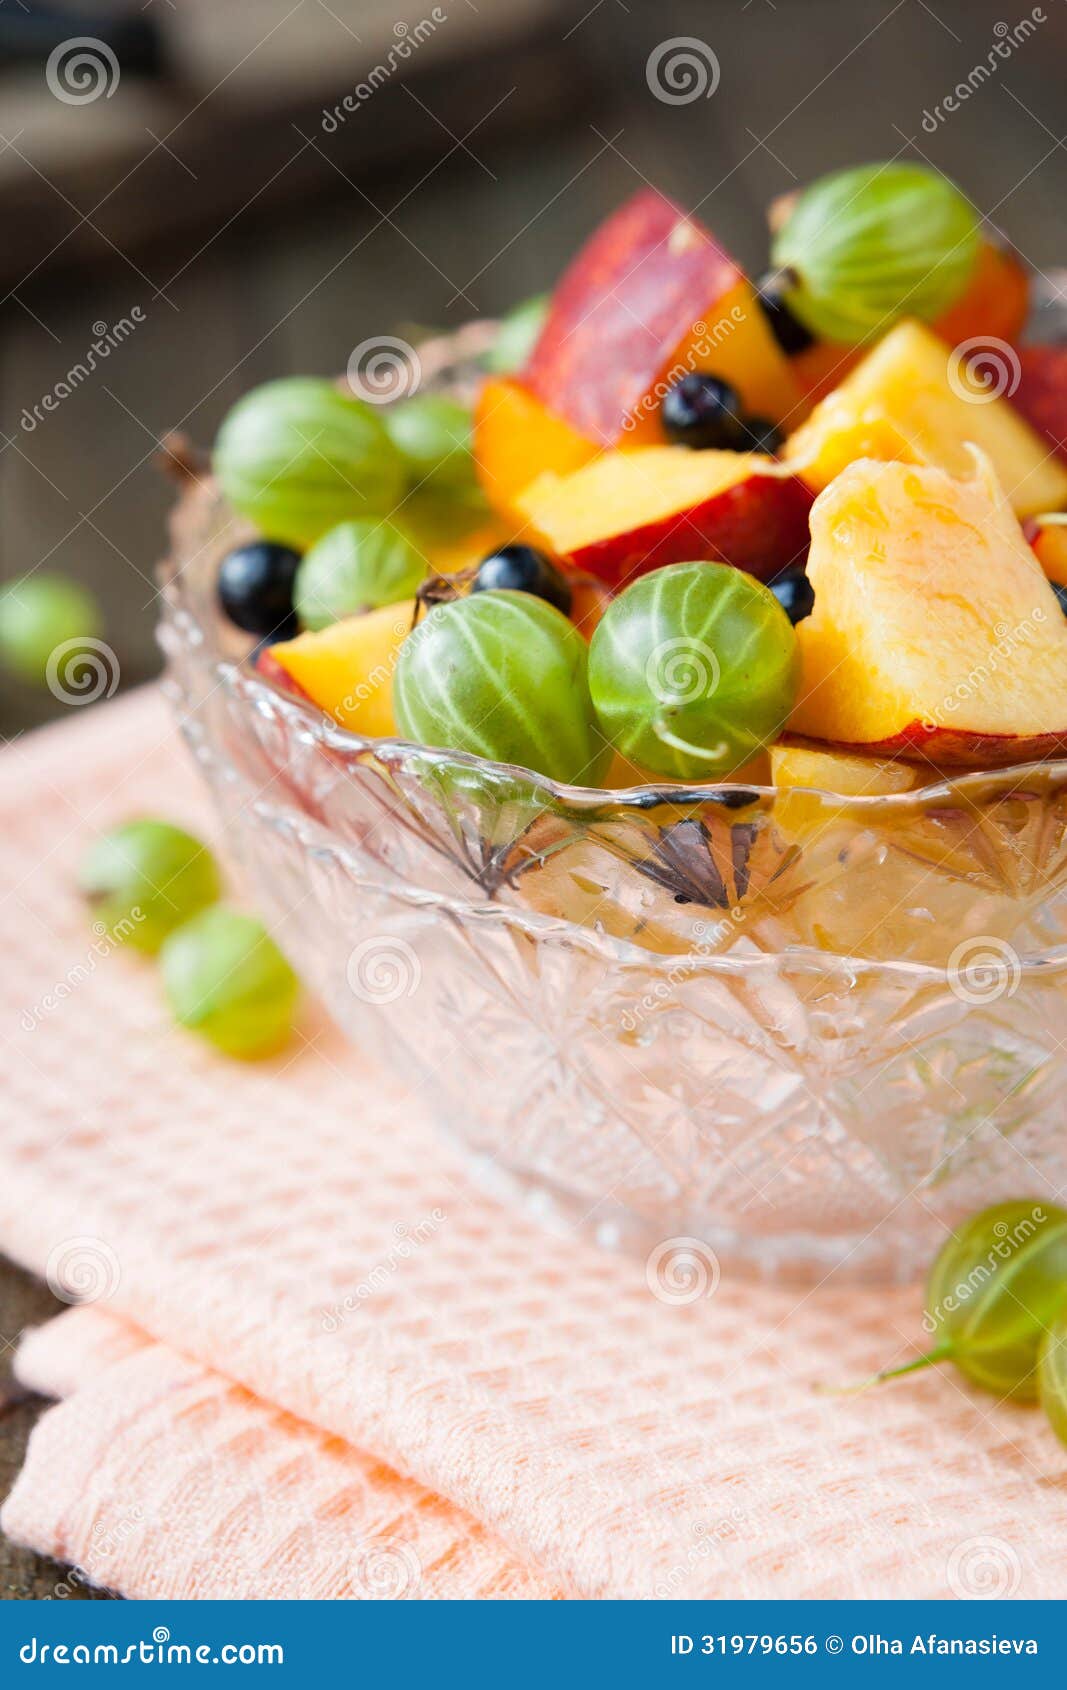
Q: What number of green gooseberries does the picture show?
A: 12